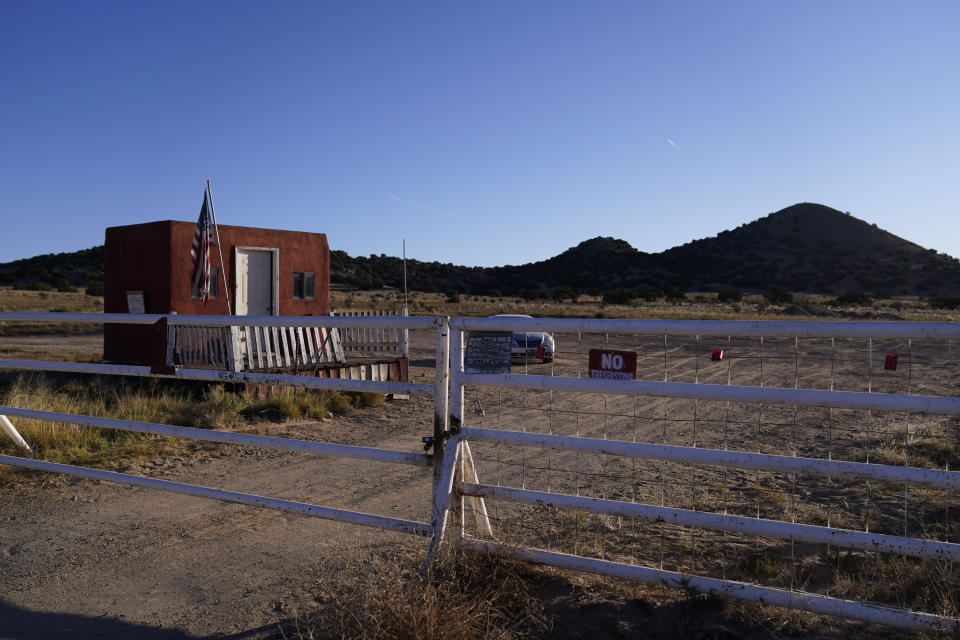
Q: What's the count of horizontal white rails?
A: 9